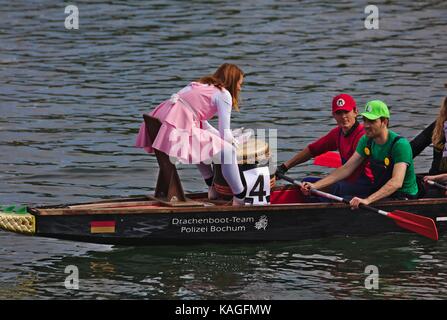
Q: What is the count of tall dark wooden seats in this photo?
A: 1